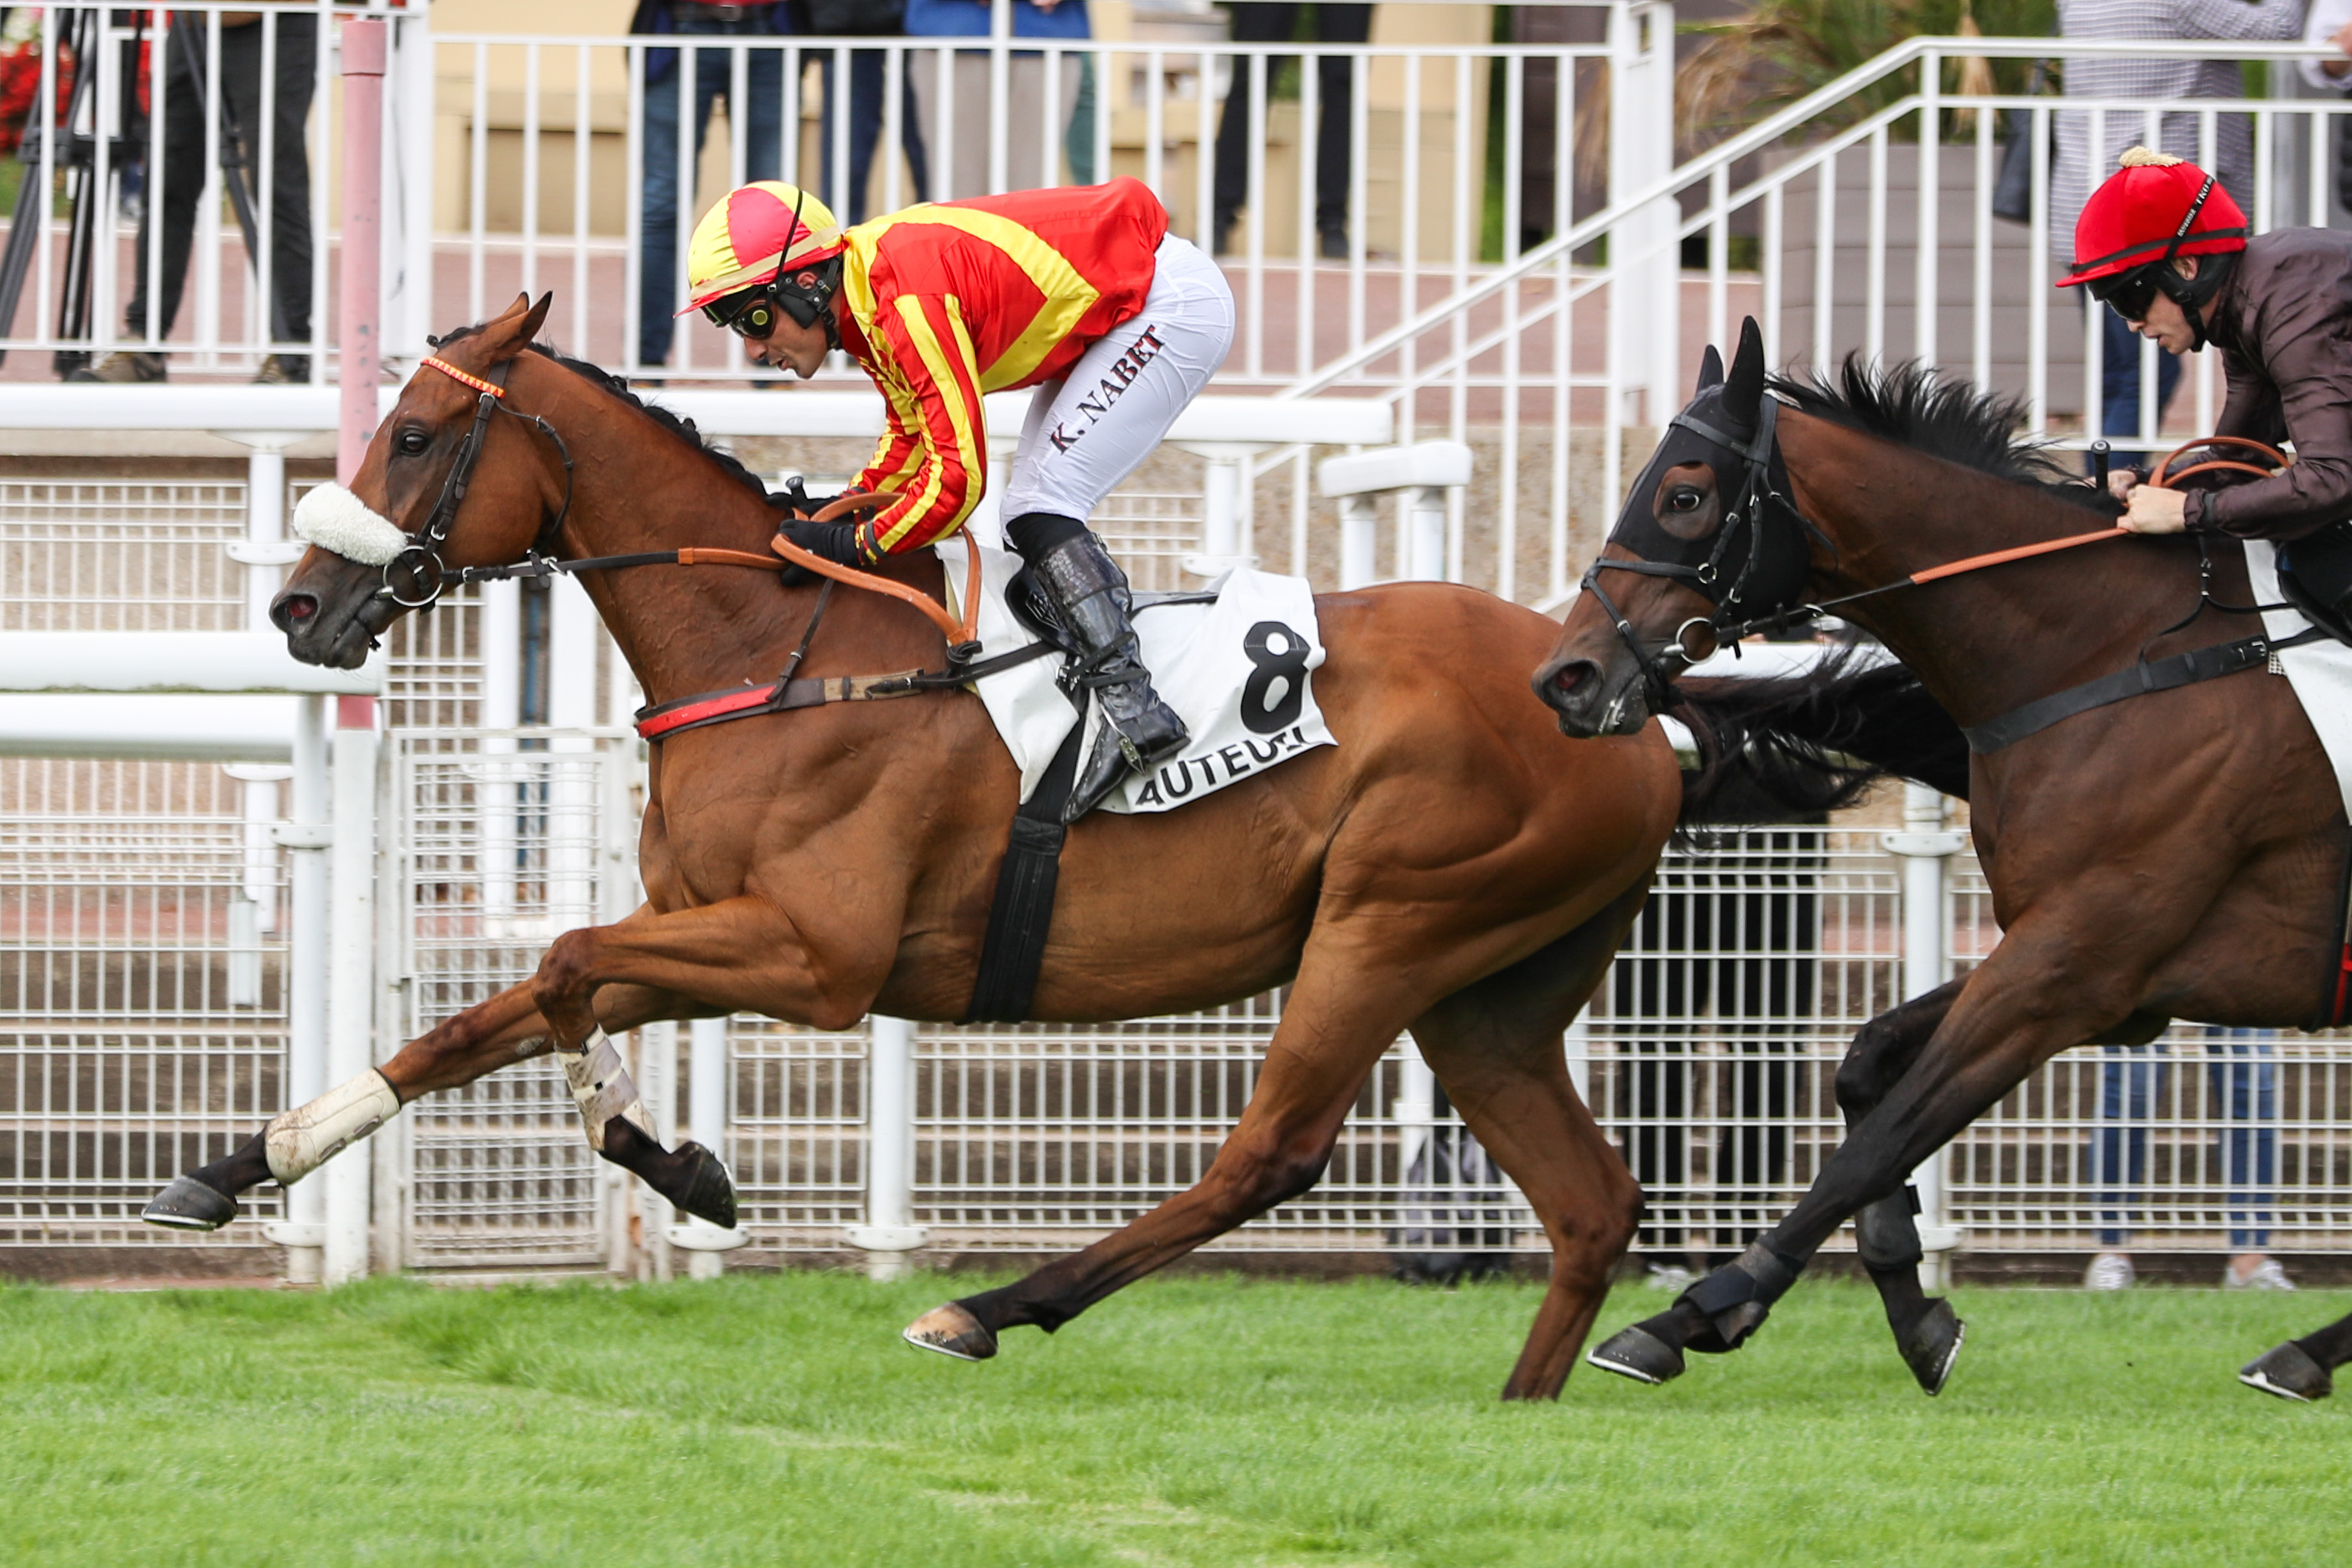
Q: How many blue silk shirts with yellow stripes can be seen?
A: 0